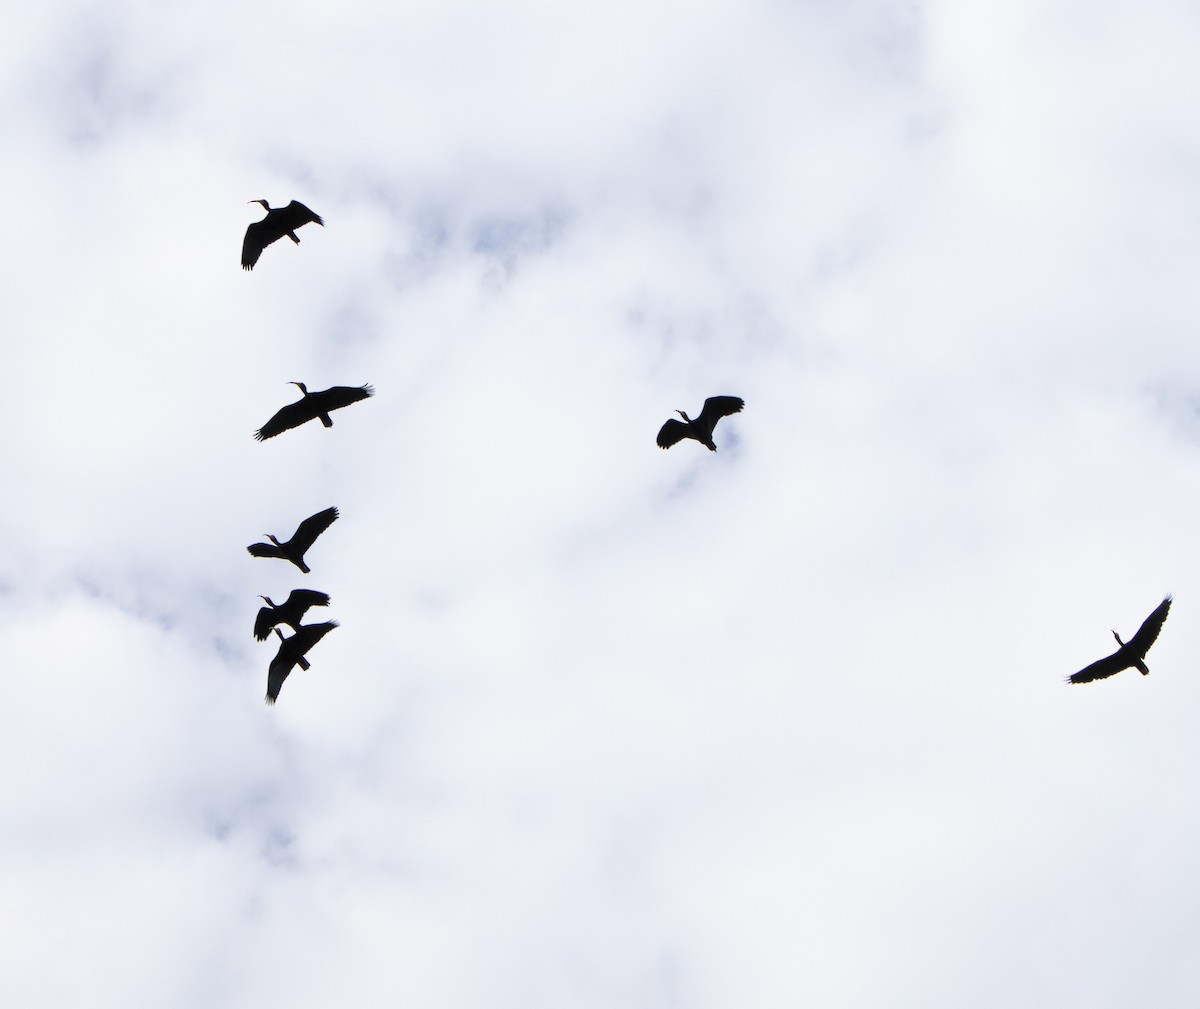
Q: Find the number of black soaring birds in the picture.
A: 7